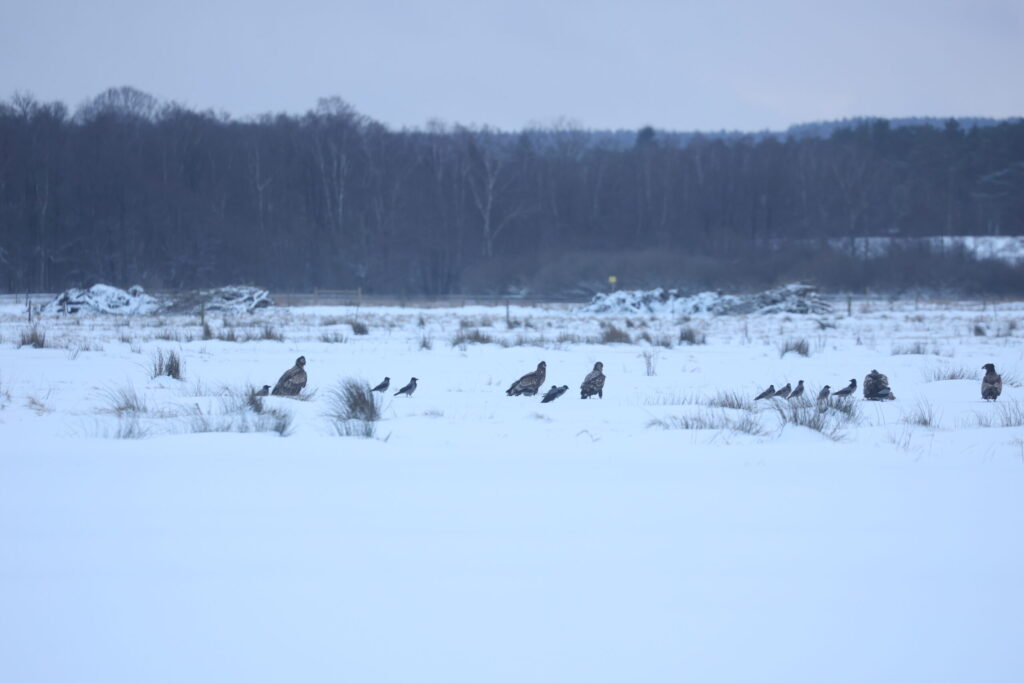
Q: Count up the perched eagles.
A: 5